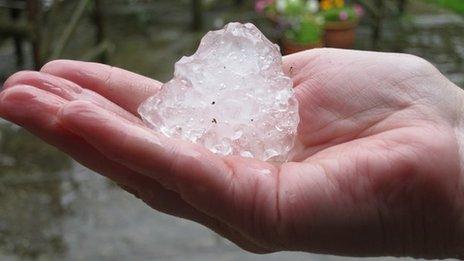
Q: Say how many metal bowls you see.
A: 0